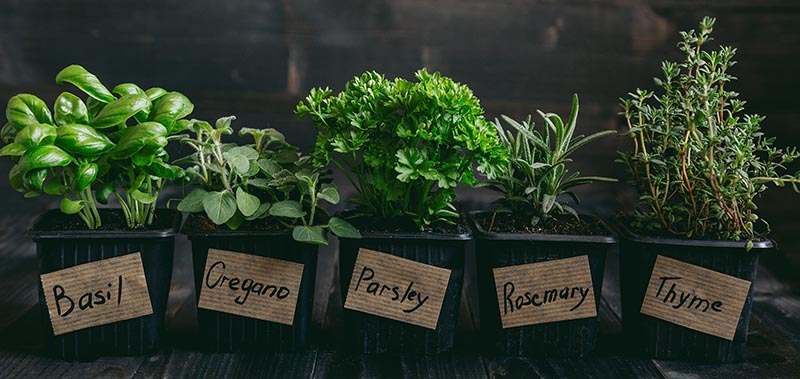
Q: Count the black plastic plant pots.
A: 5